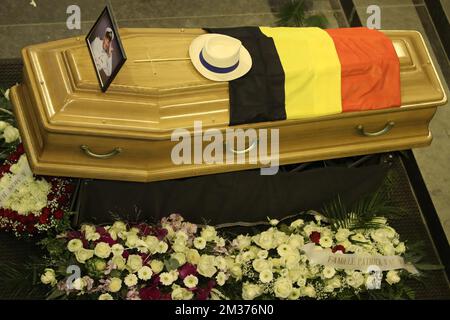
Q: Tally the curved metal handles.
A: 3